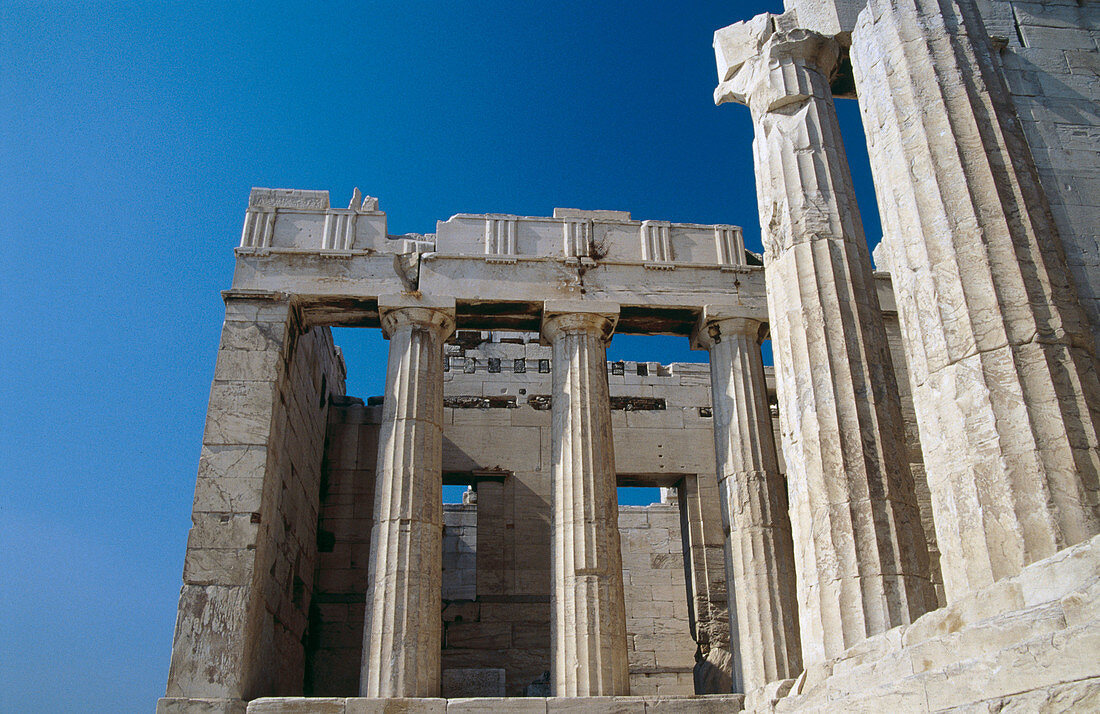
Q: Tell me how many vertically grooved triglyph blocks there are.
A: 6